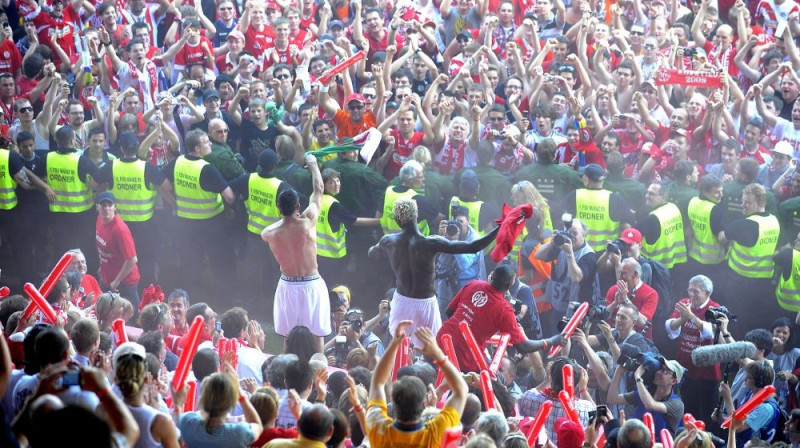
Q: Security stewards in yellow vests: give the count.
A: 14